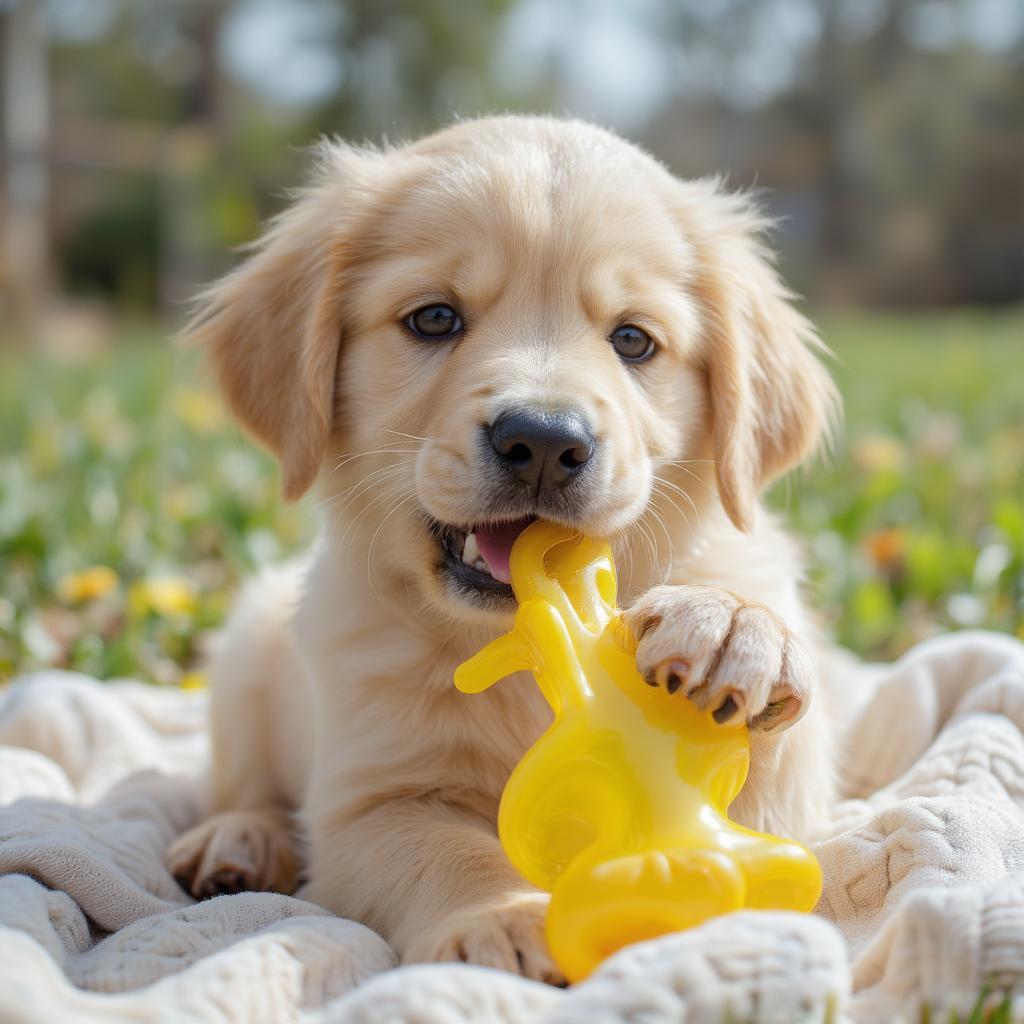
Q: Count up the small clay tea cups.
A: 0